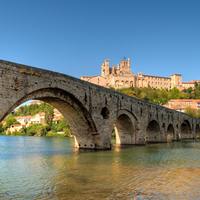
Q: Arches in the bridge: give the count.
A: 6